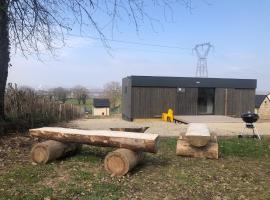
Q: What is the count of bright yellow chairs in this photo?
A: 1